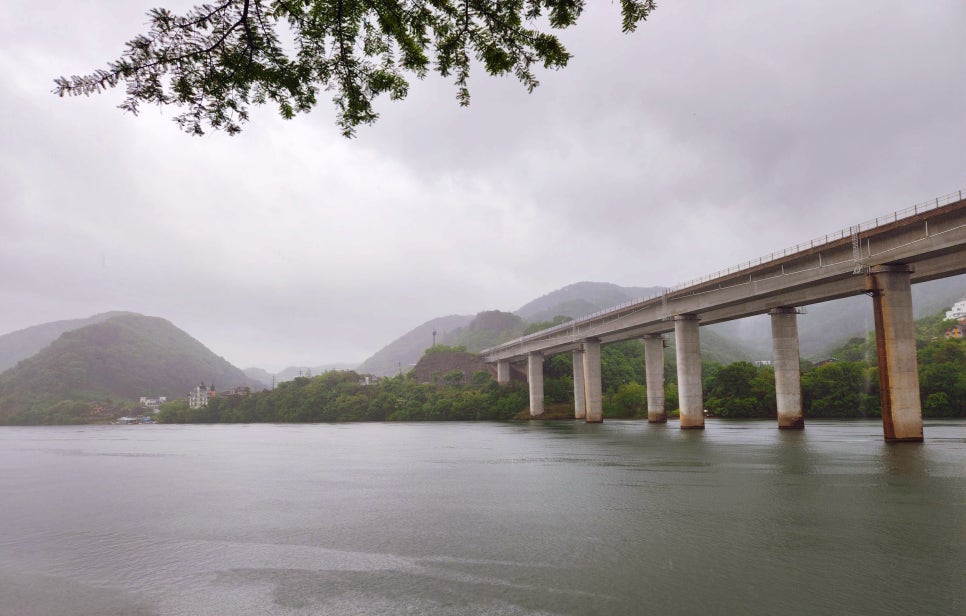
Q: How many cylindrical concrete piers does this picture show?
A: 8